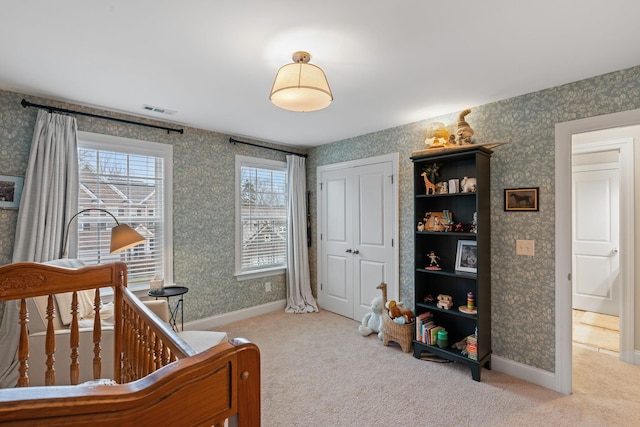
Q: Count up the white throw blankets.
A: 1